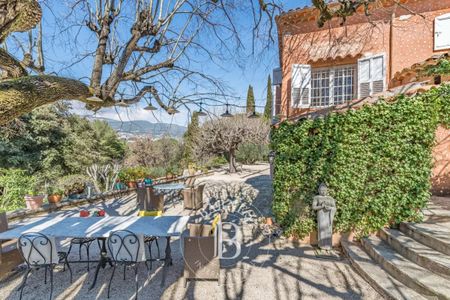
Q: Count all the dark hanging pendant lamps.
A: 7